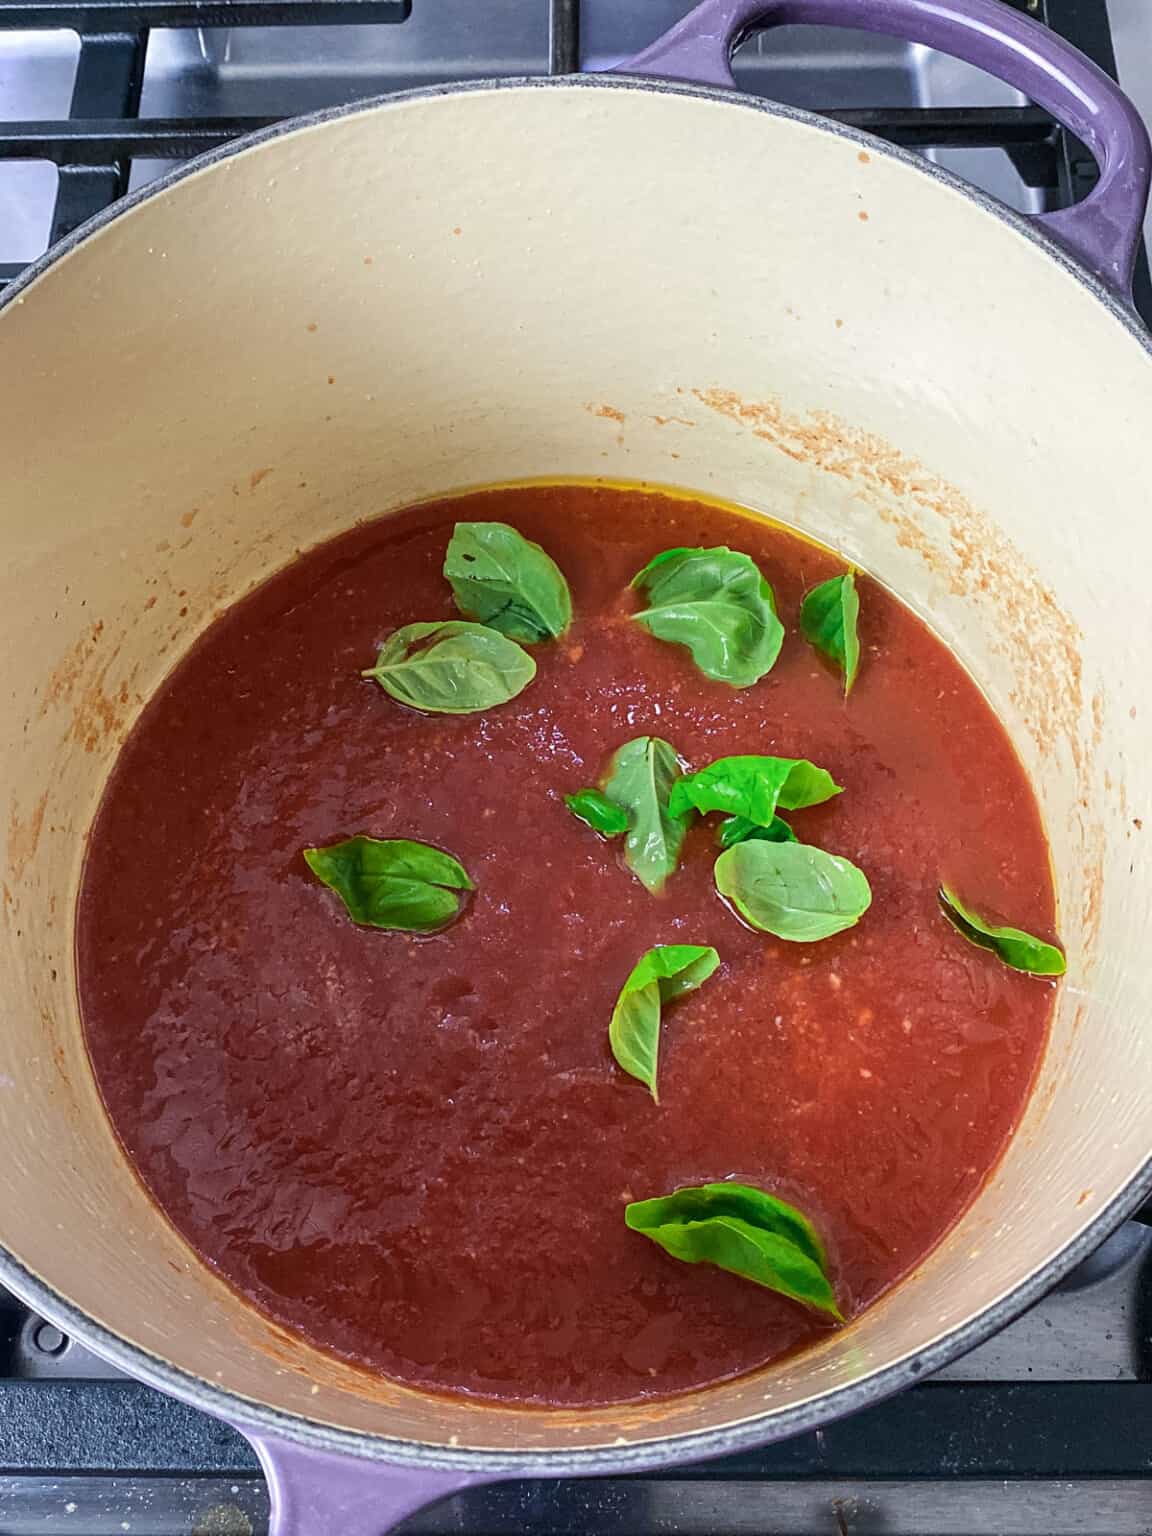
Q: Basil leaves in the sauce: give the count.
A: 13